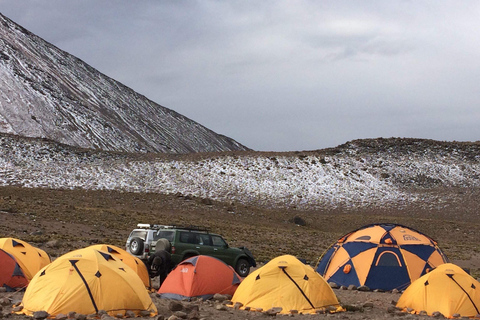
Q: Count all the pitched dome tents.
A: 8